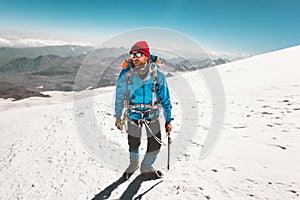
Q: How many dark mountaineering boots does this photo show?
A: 2